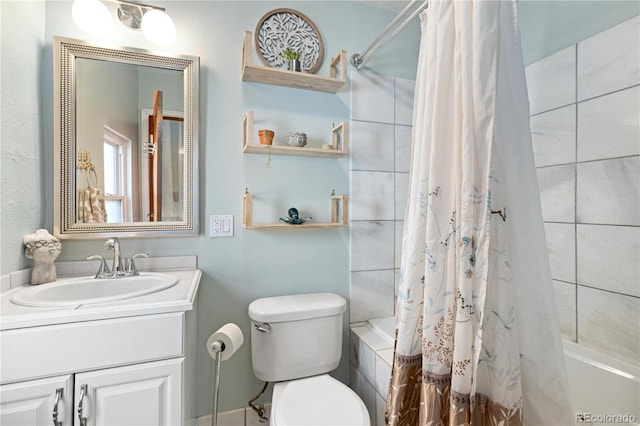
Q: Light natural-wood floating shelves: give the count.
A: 3